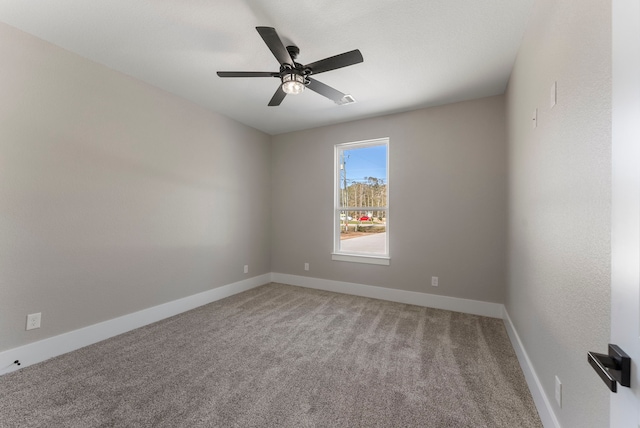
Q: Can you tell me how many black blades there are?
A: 5